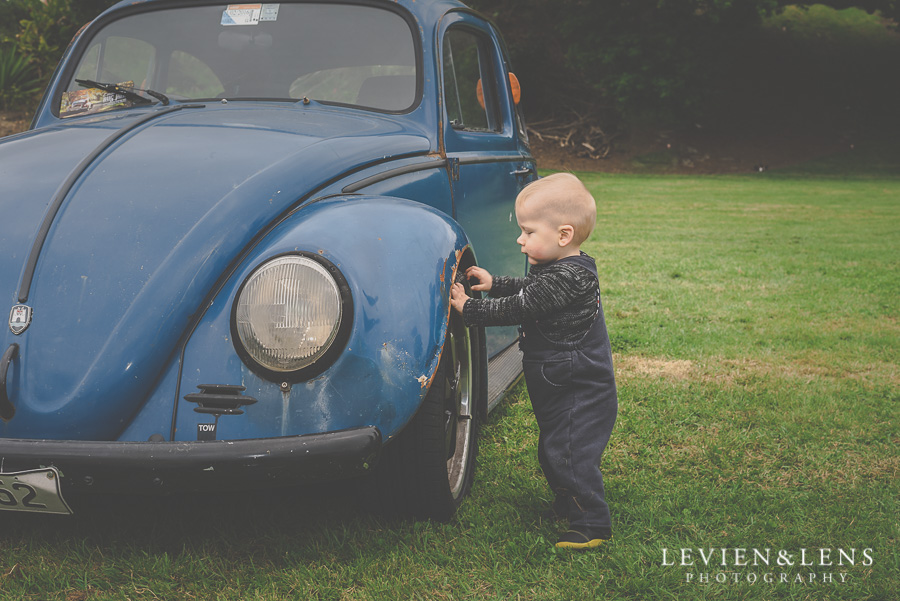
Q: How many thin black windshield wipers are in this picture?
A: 1